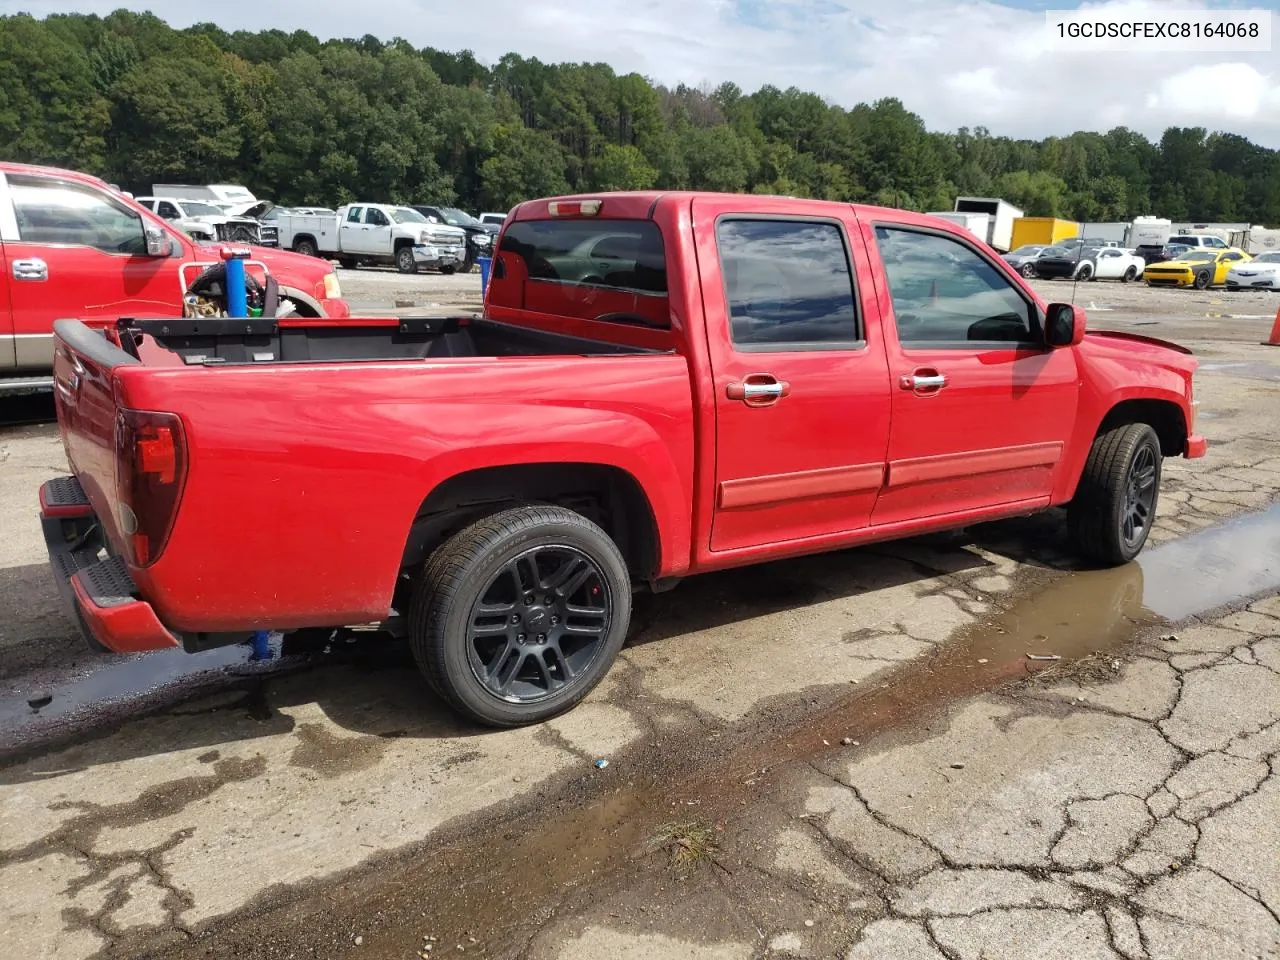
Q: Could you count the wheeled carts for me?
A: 1